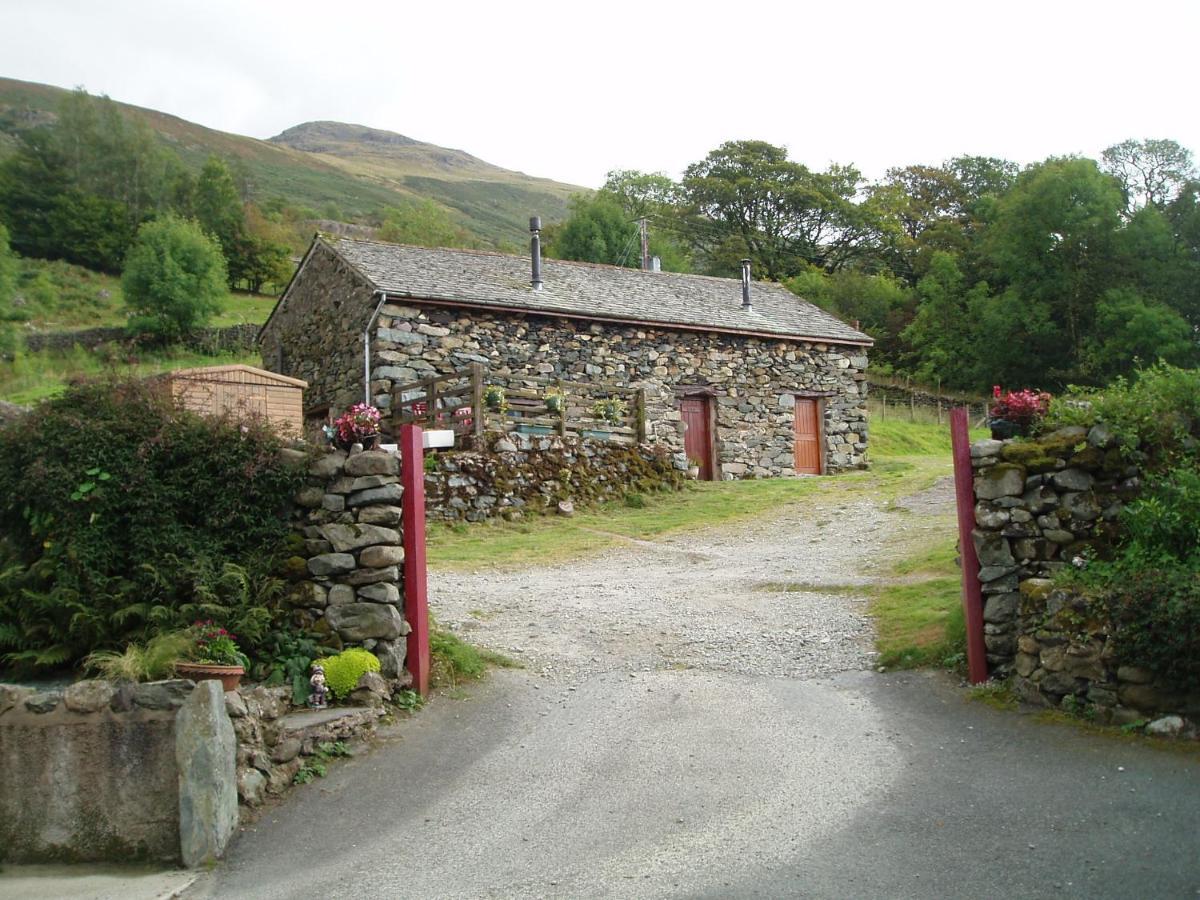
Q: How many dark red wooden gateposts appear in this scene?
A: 2